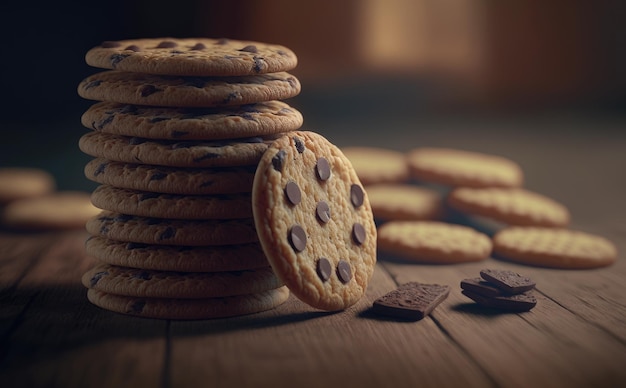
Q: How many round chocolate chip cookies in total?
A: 11